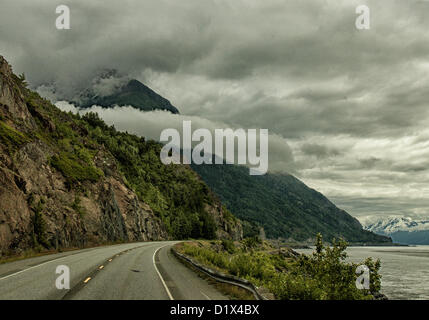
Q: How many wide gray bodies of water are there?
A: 1